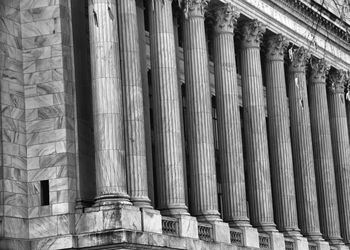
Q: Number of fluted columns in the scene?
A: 10